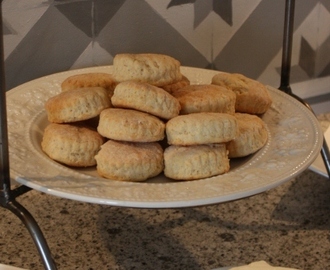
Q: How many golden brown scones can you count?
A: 13